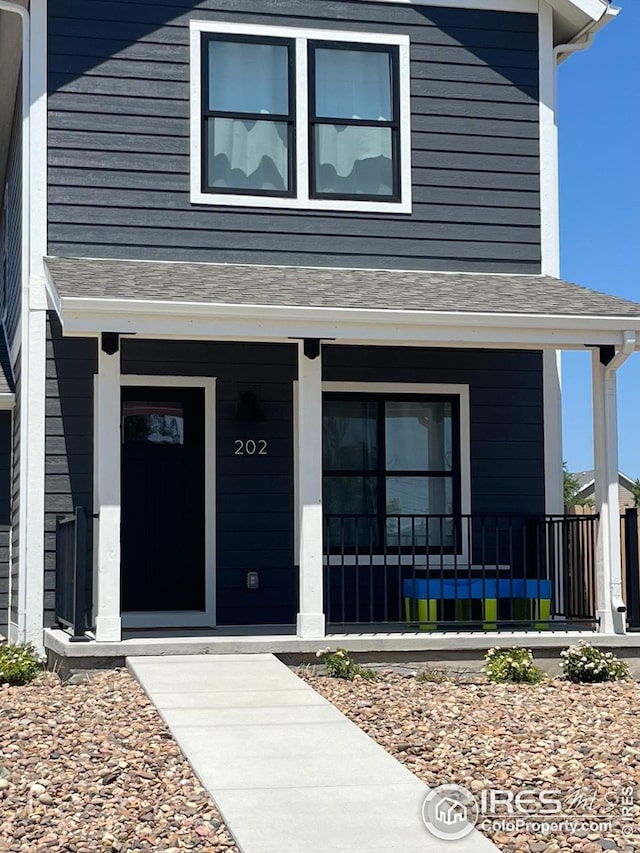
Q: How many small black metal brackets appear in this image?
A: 3